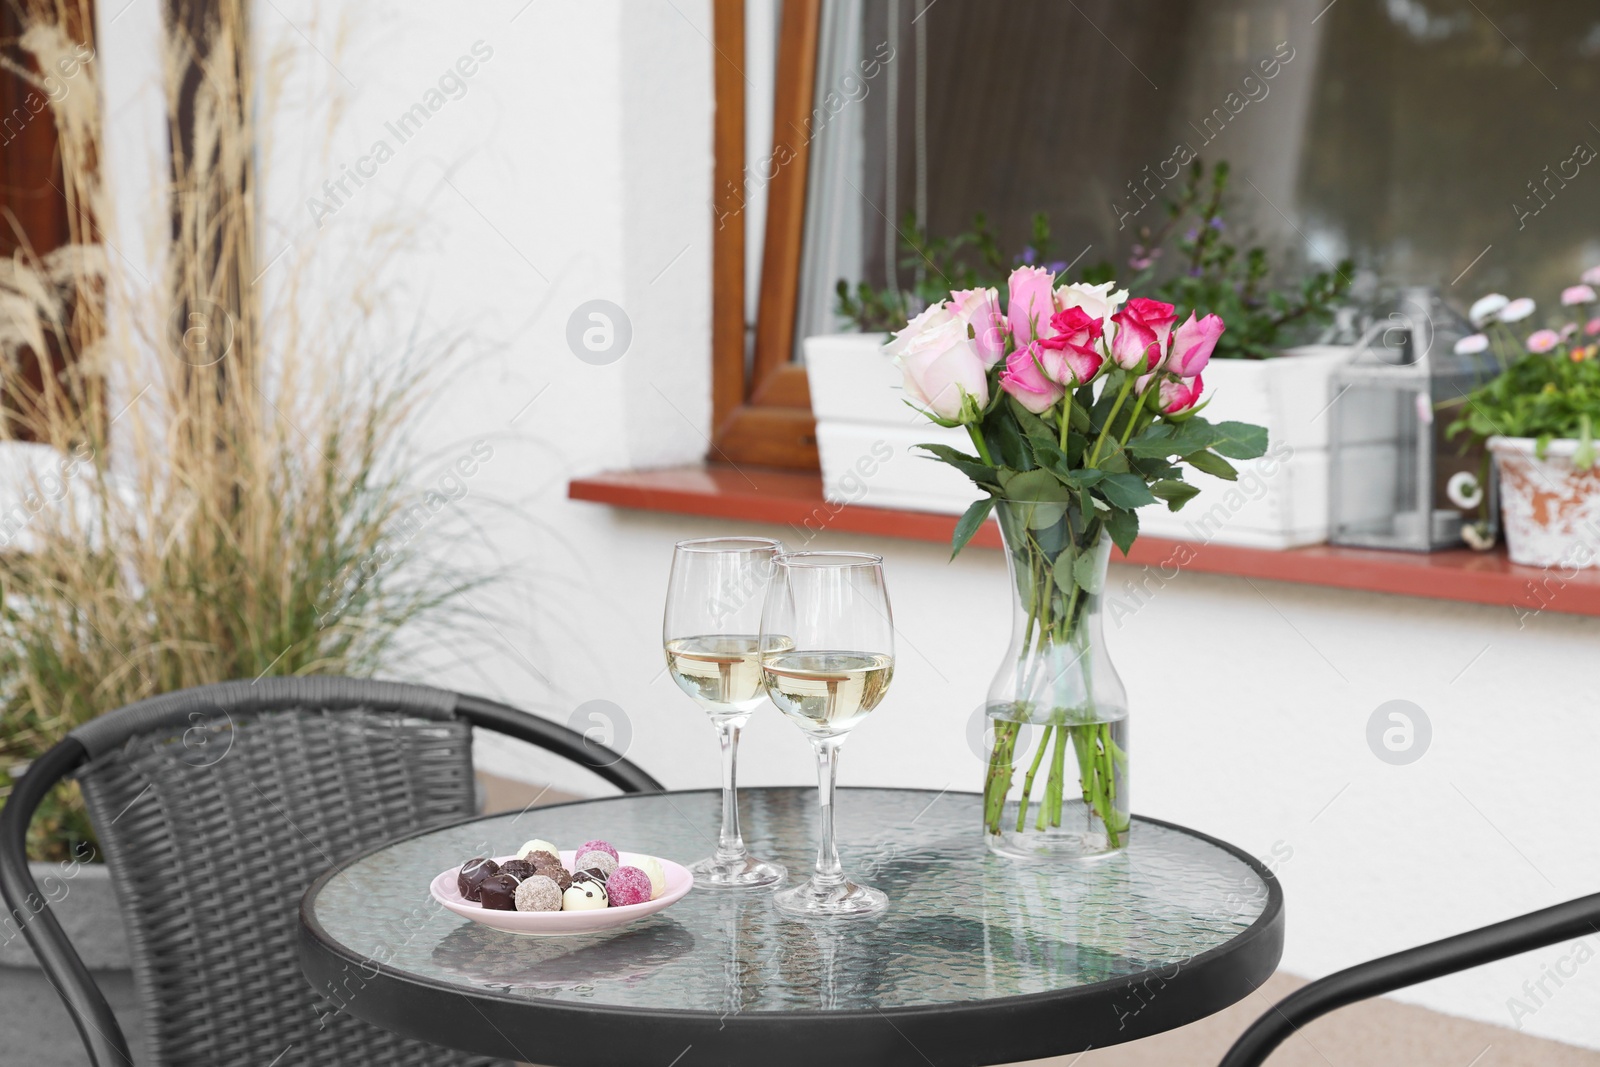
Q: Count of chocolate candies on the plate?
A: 13